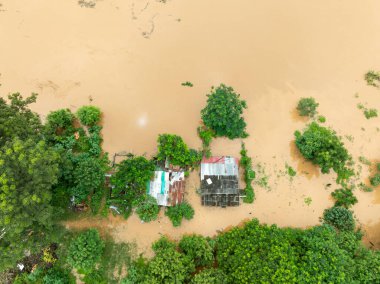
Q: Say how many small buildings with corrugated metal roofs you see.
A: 2